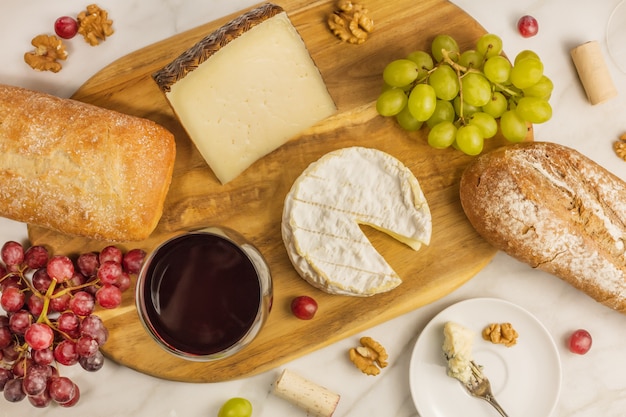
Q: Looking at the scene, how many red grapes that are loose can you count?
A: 4